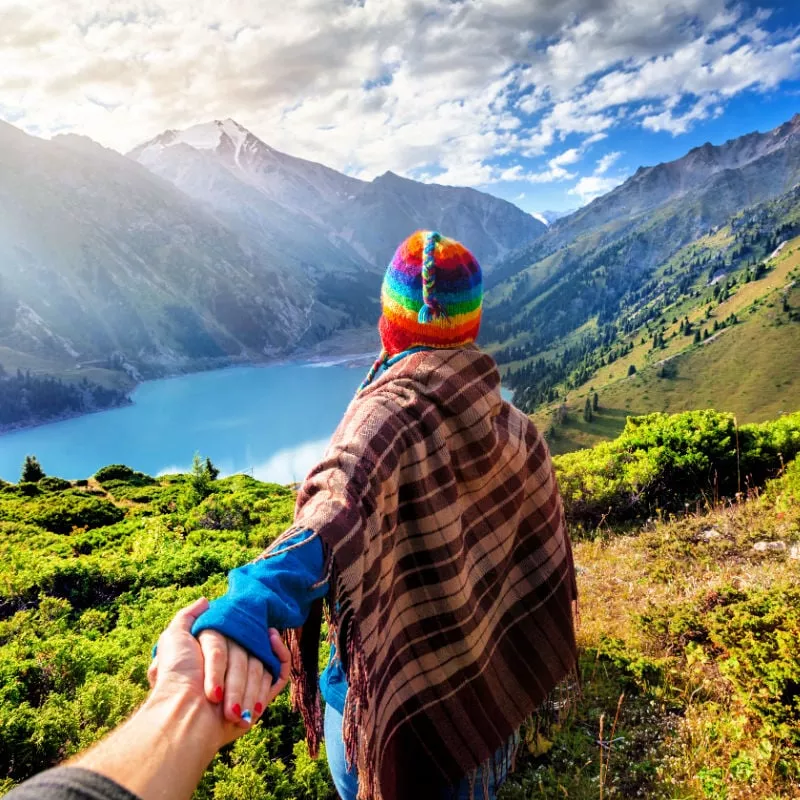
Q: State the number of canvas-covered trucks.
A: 0